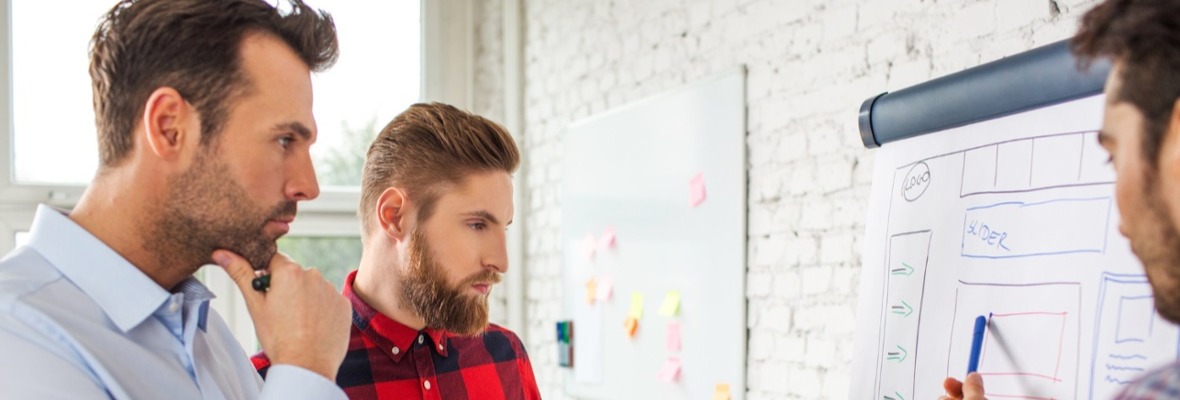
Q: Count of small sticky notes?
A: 11